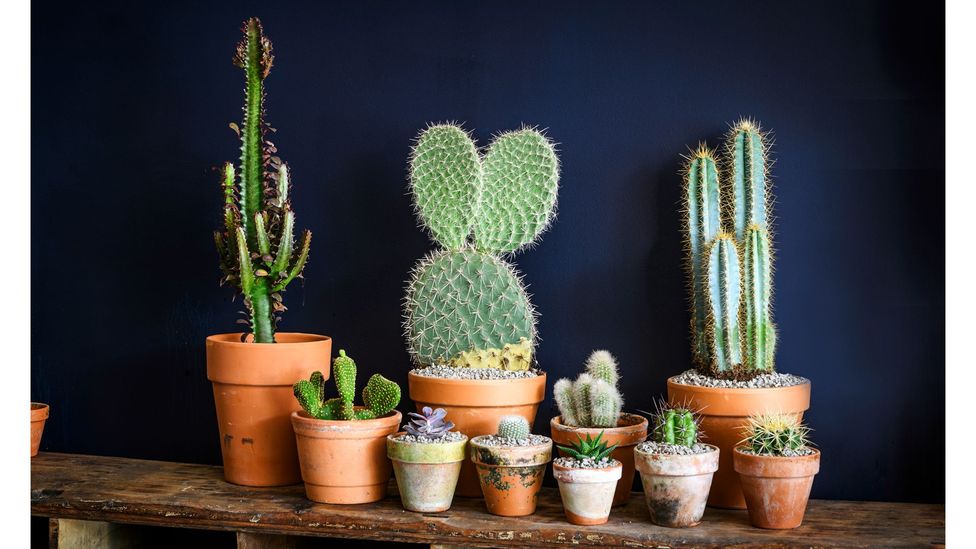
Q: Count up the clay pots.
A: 11